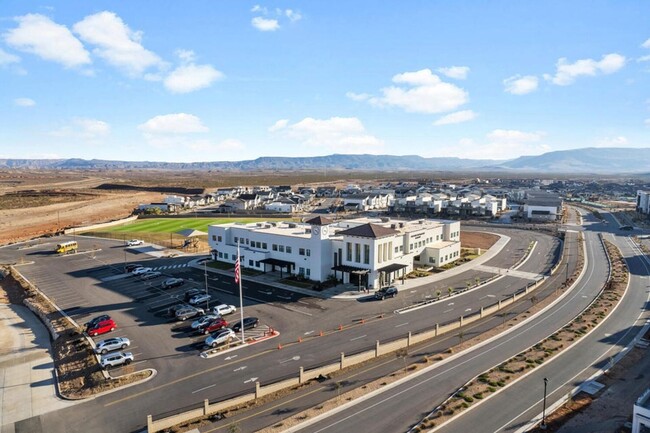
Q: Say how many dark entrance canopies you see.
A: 3